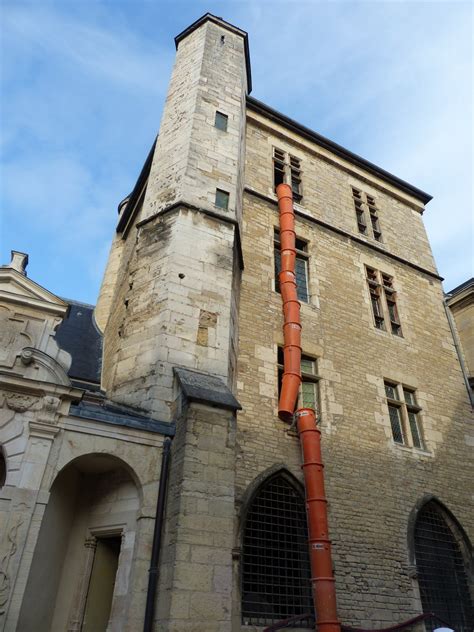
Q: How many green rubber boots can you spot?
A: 0